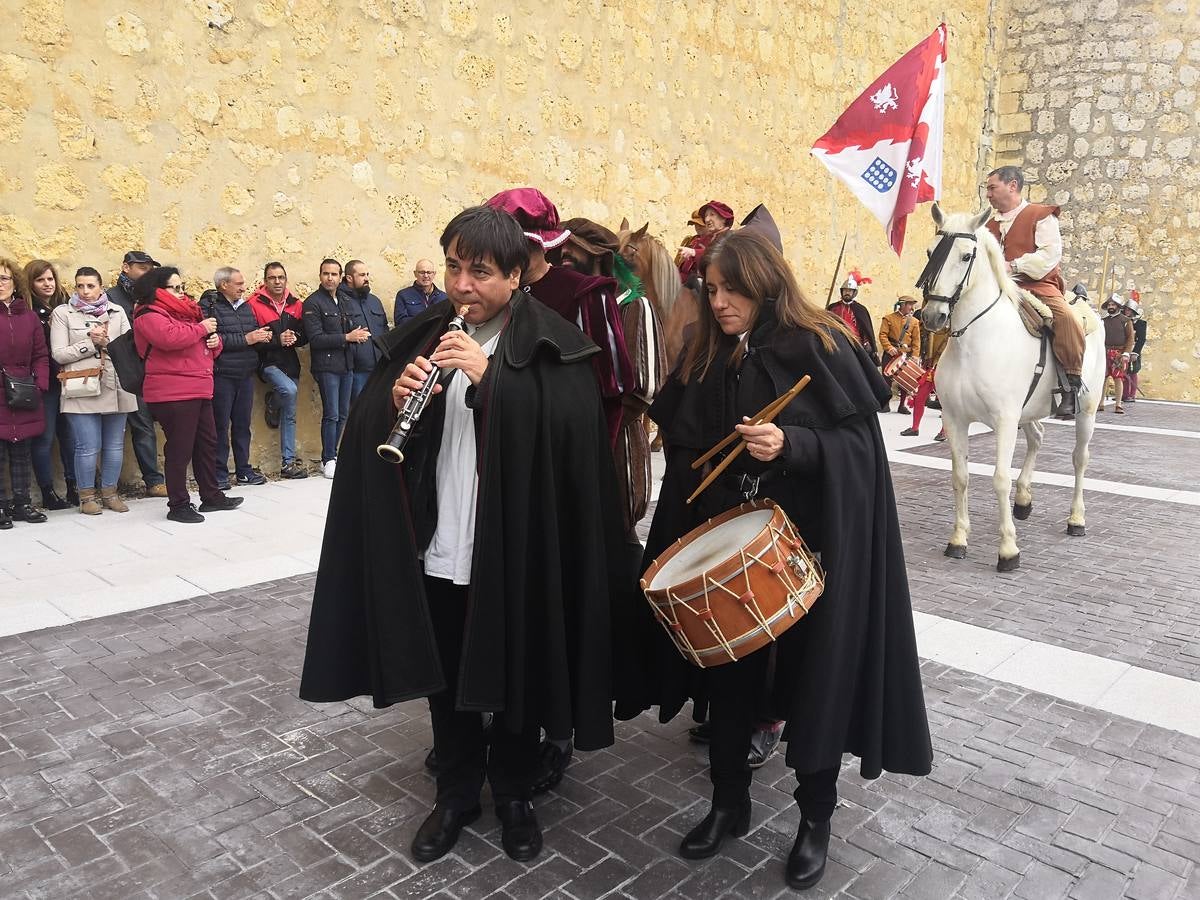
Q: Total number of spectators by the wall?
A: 10